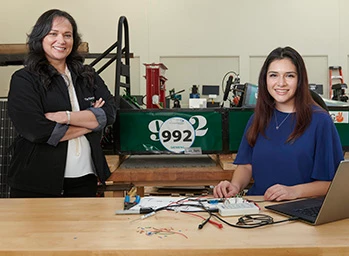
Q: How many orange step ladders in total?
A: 1